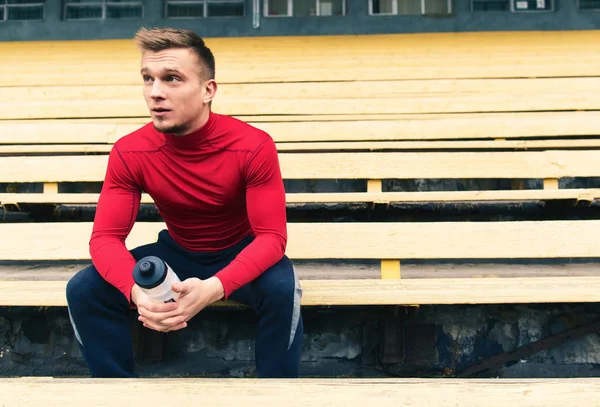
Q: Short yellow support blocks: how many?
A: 4